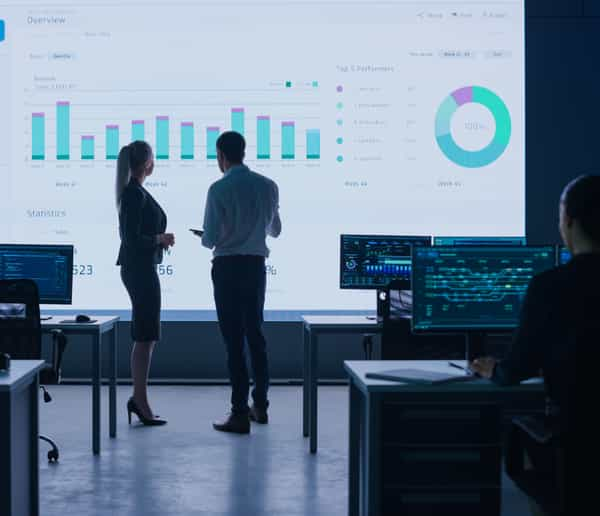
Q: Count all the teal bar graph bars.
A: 12